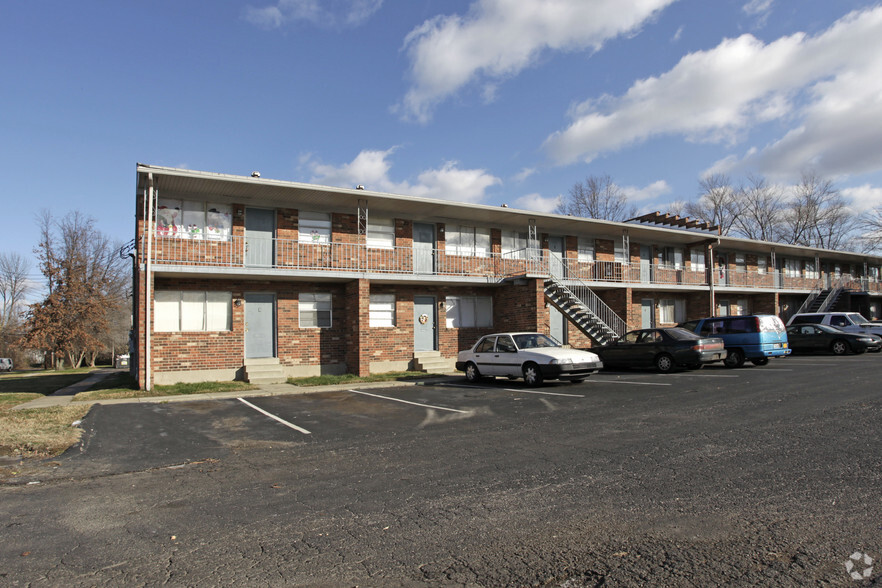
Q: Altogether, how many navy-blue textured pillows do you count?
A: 0